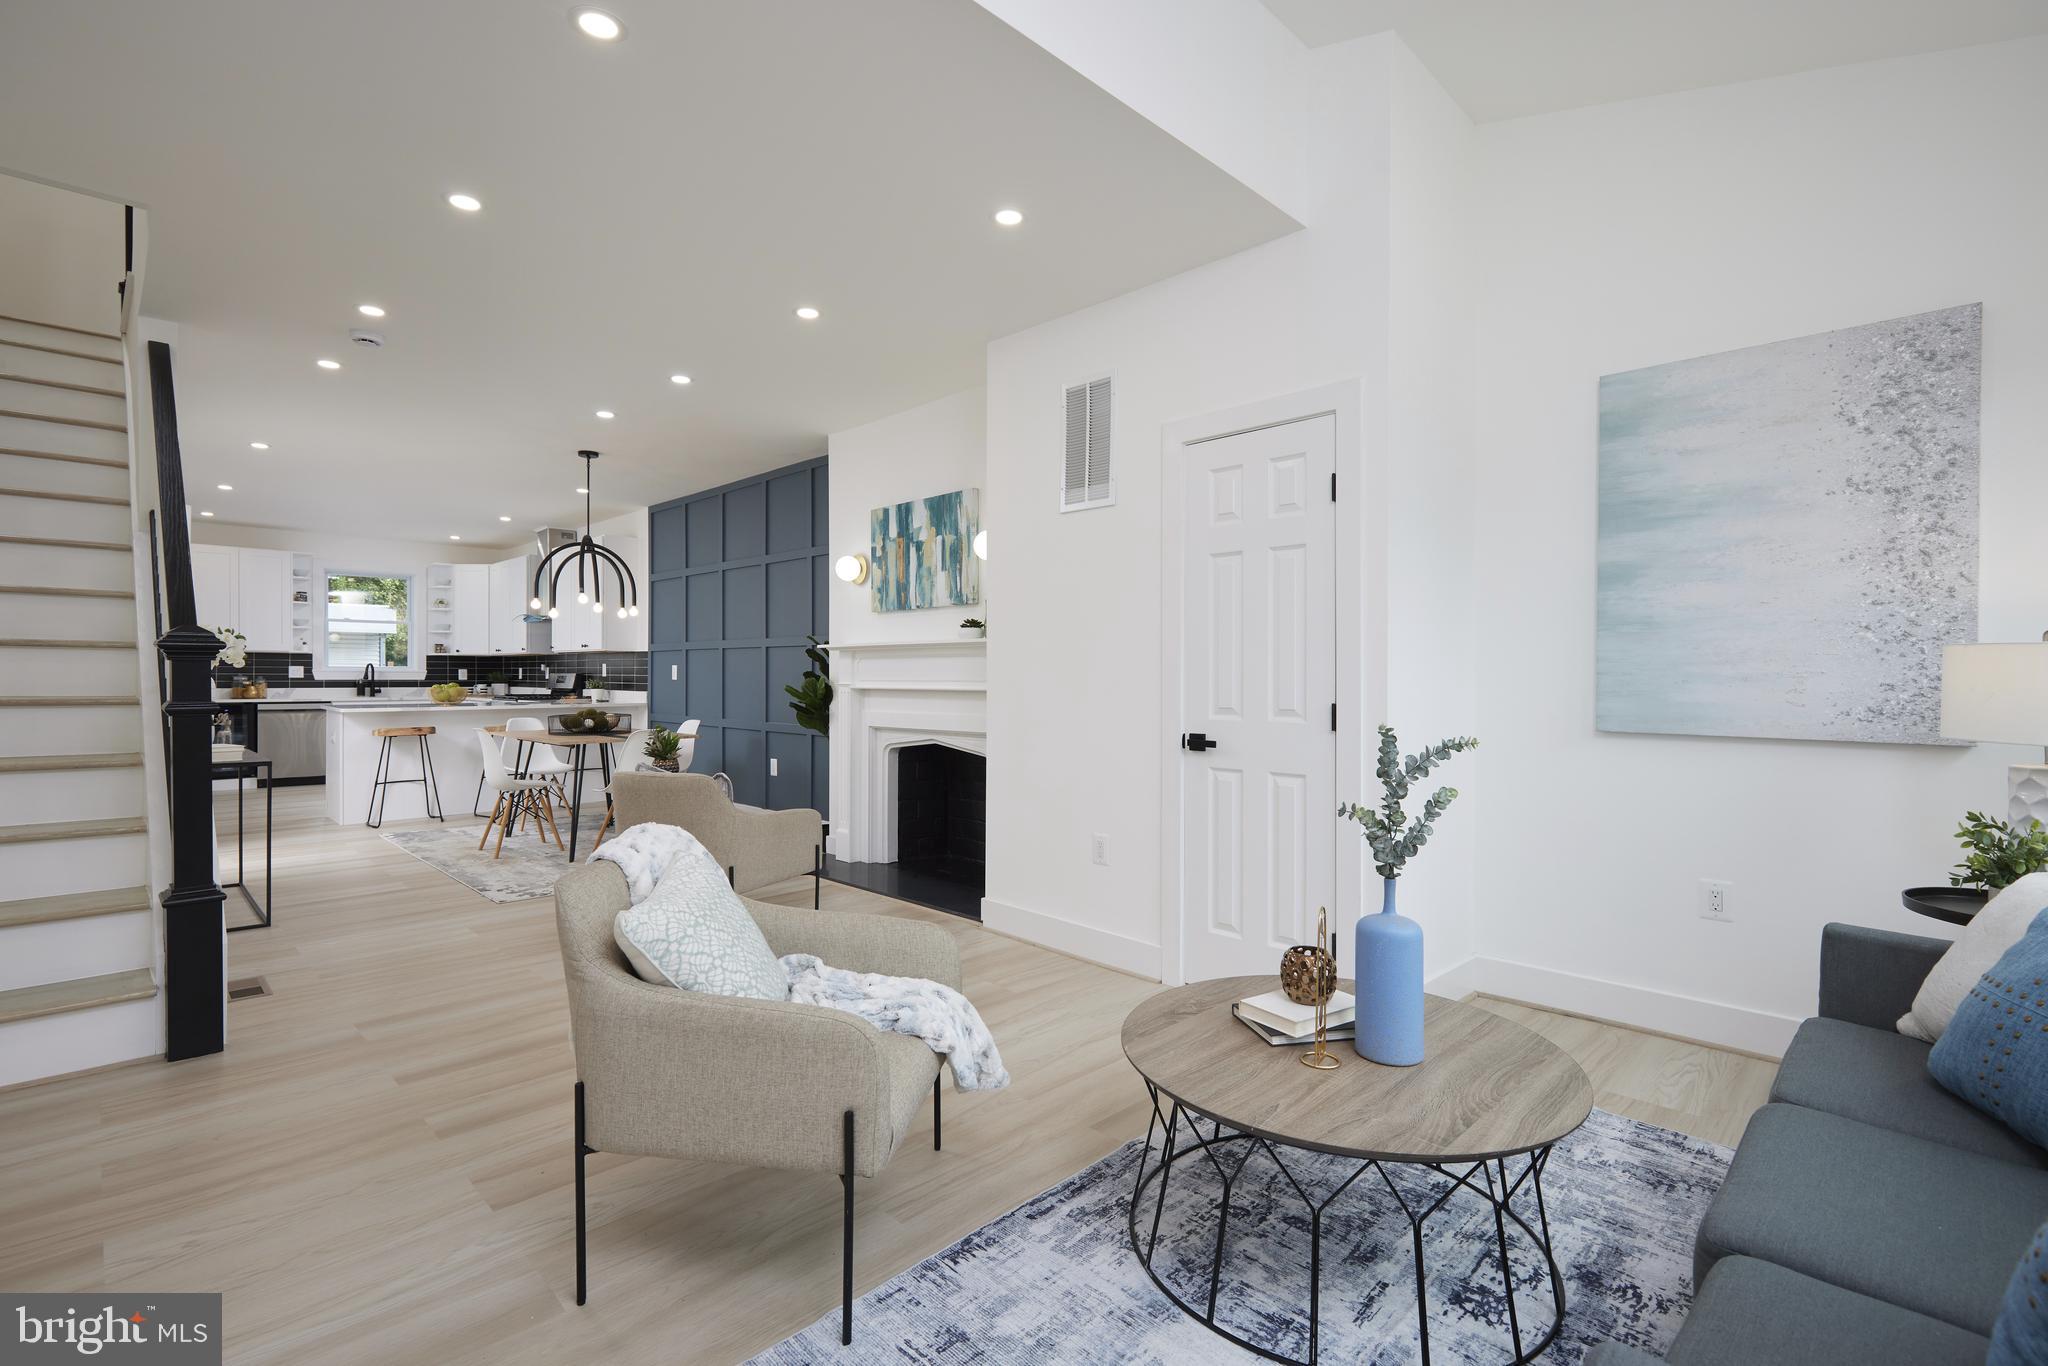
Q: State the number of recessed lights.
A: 14